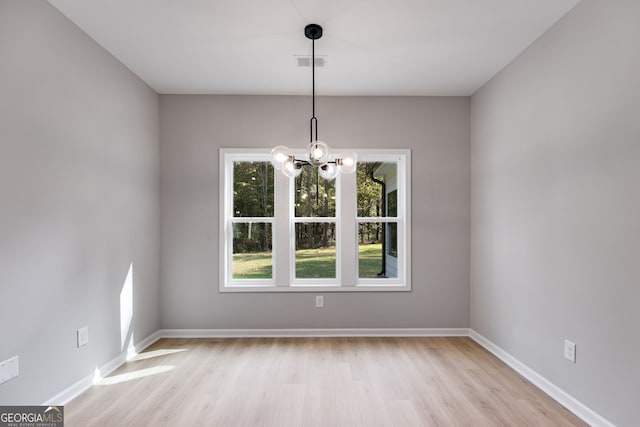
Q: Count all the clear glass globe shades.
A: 5